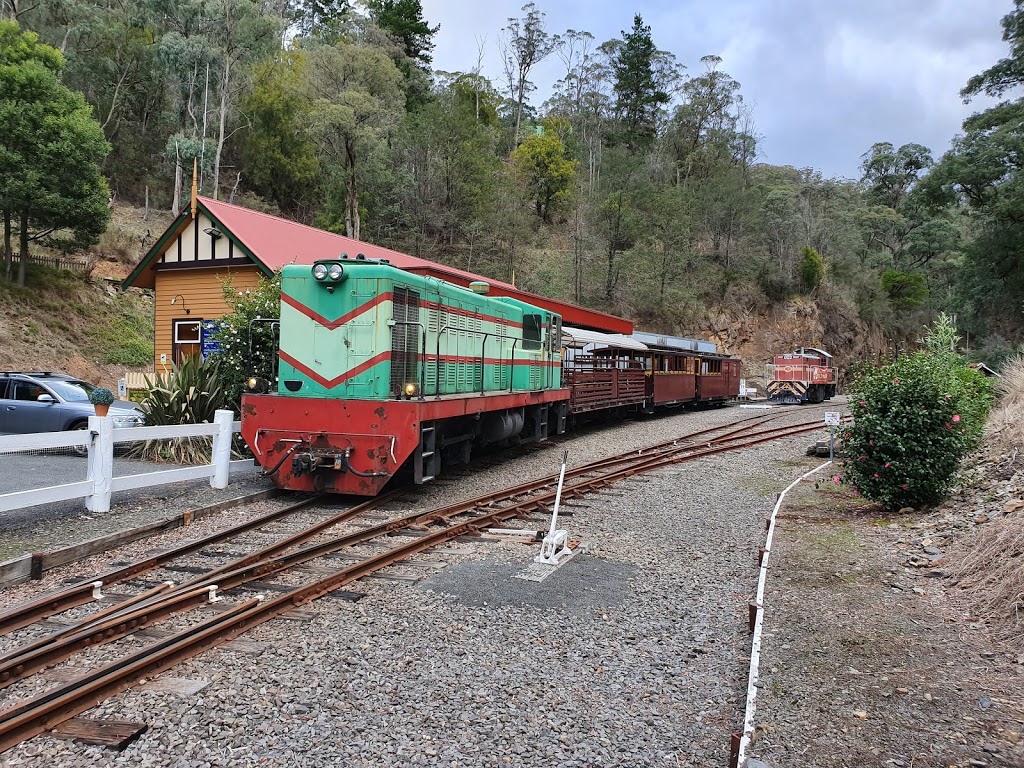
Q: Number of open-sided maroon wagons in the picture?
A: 1